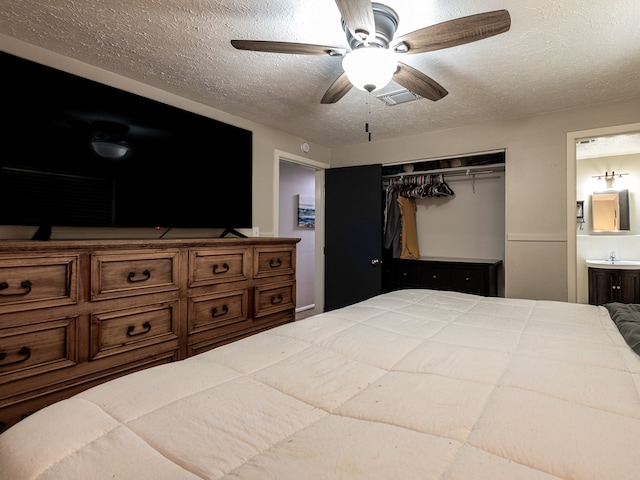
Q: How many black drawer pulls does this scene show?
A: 8